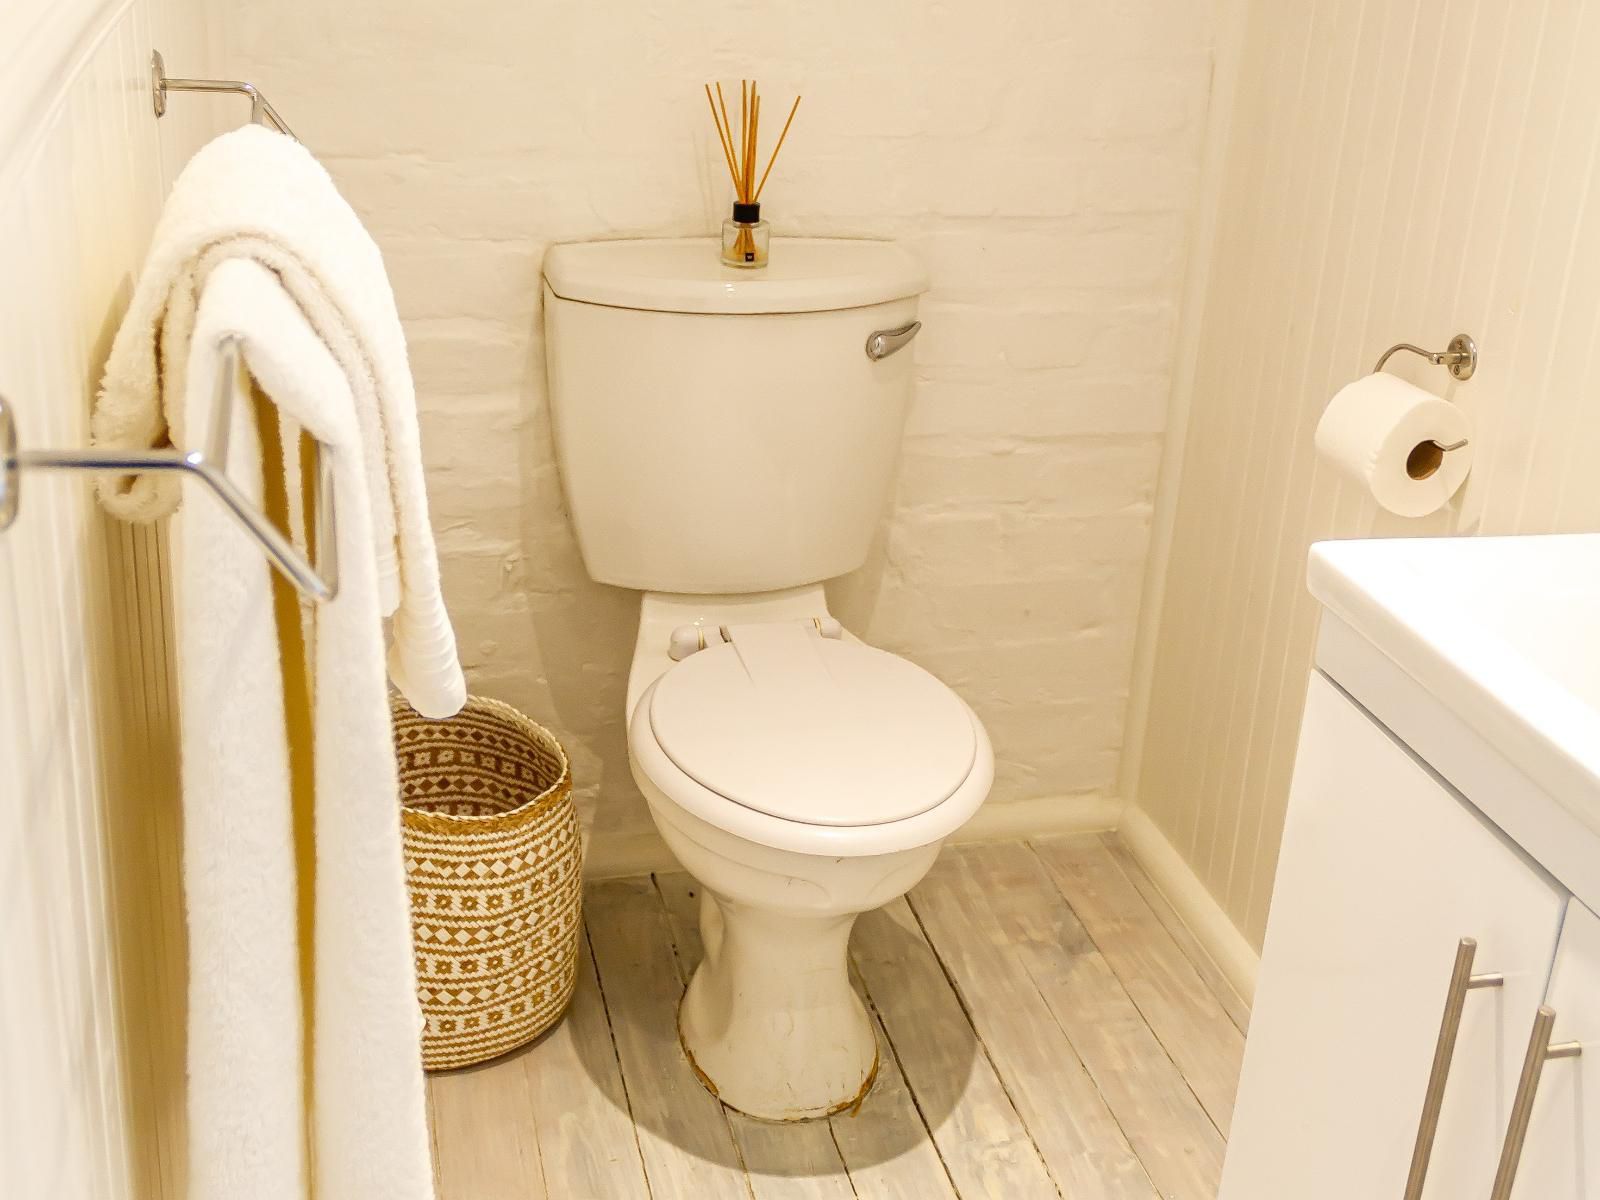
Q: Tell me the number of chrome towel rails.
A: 2